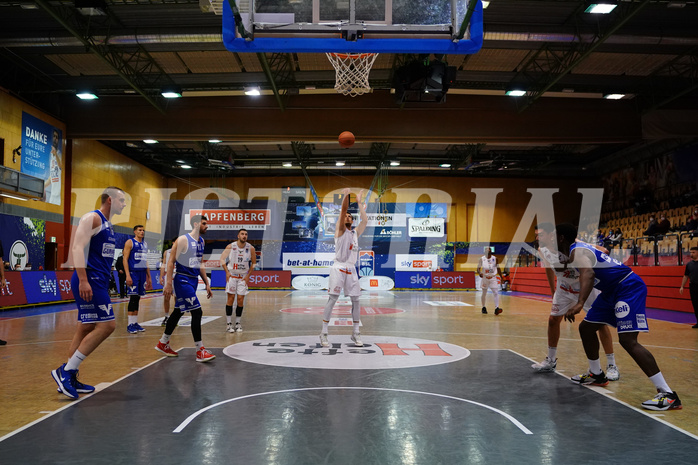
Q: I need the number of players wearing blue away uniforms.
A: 4